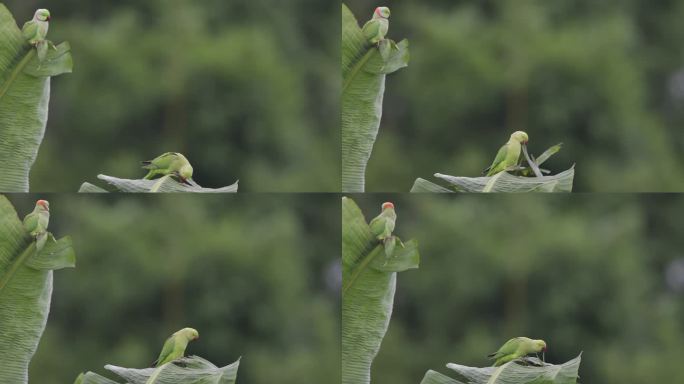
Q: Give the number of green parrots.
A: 8